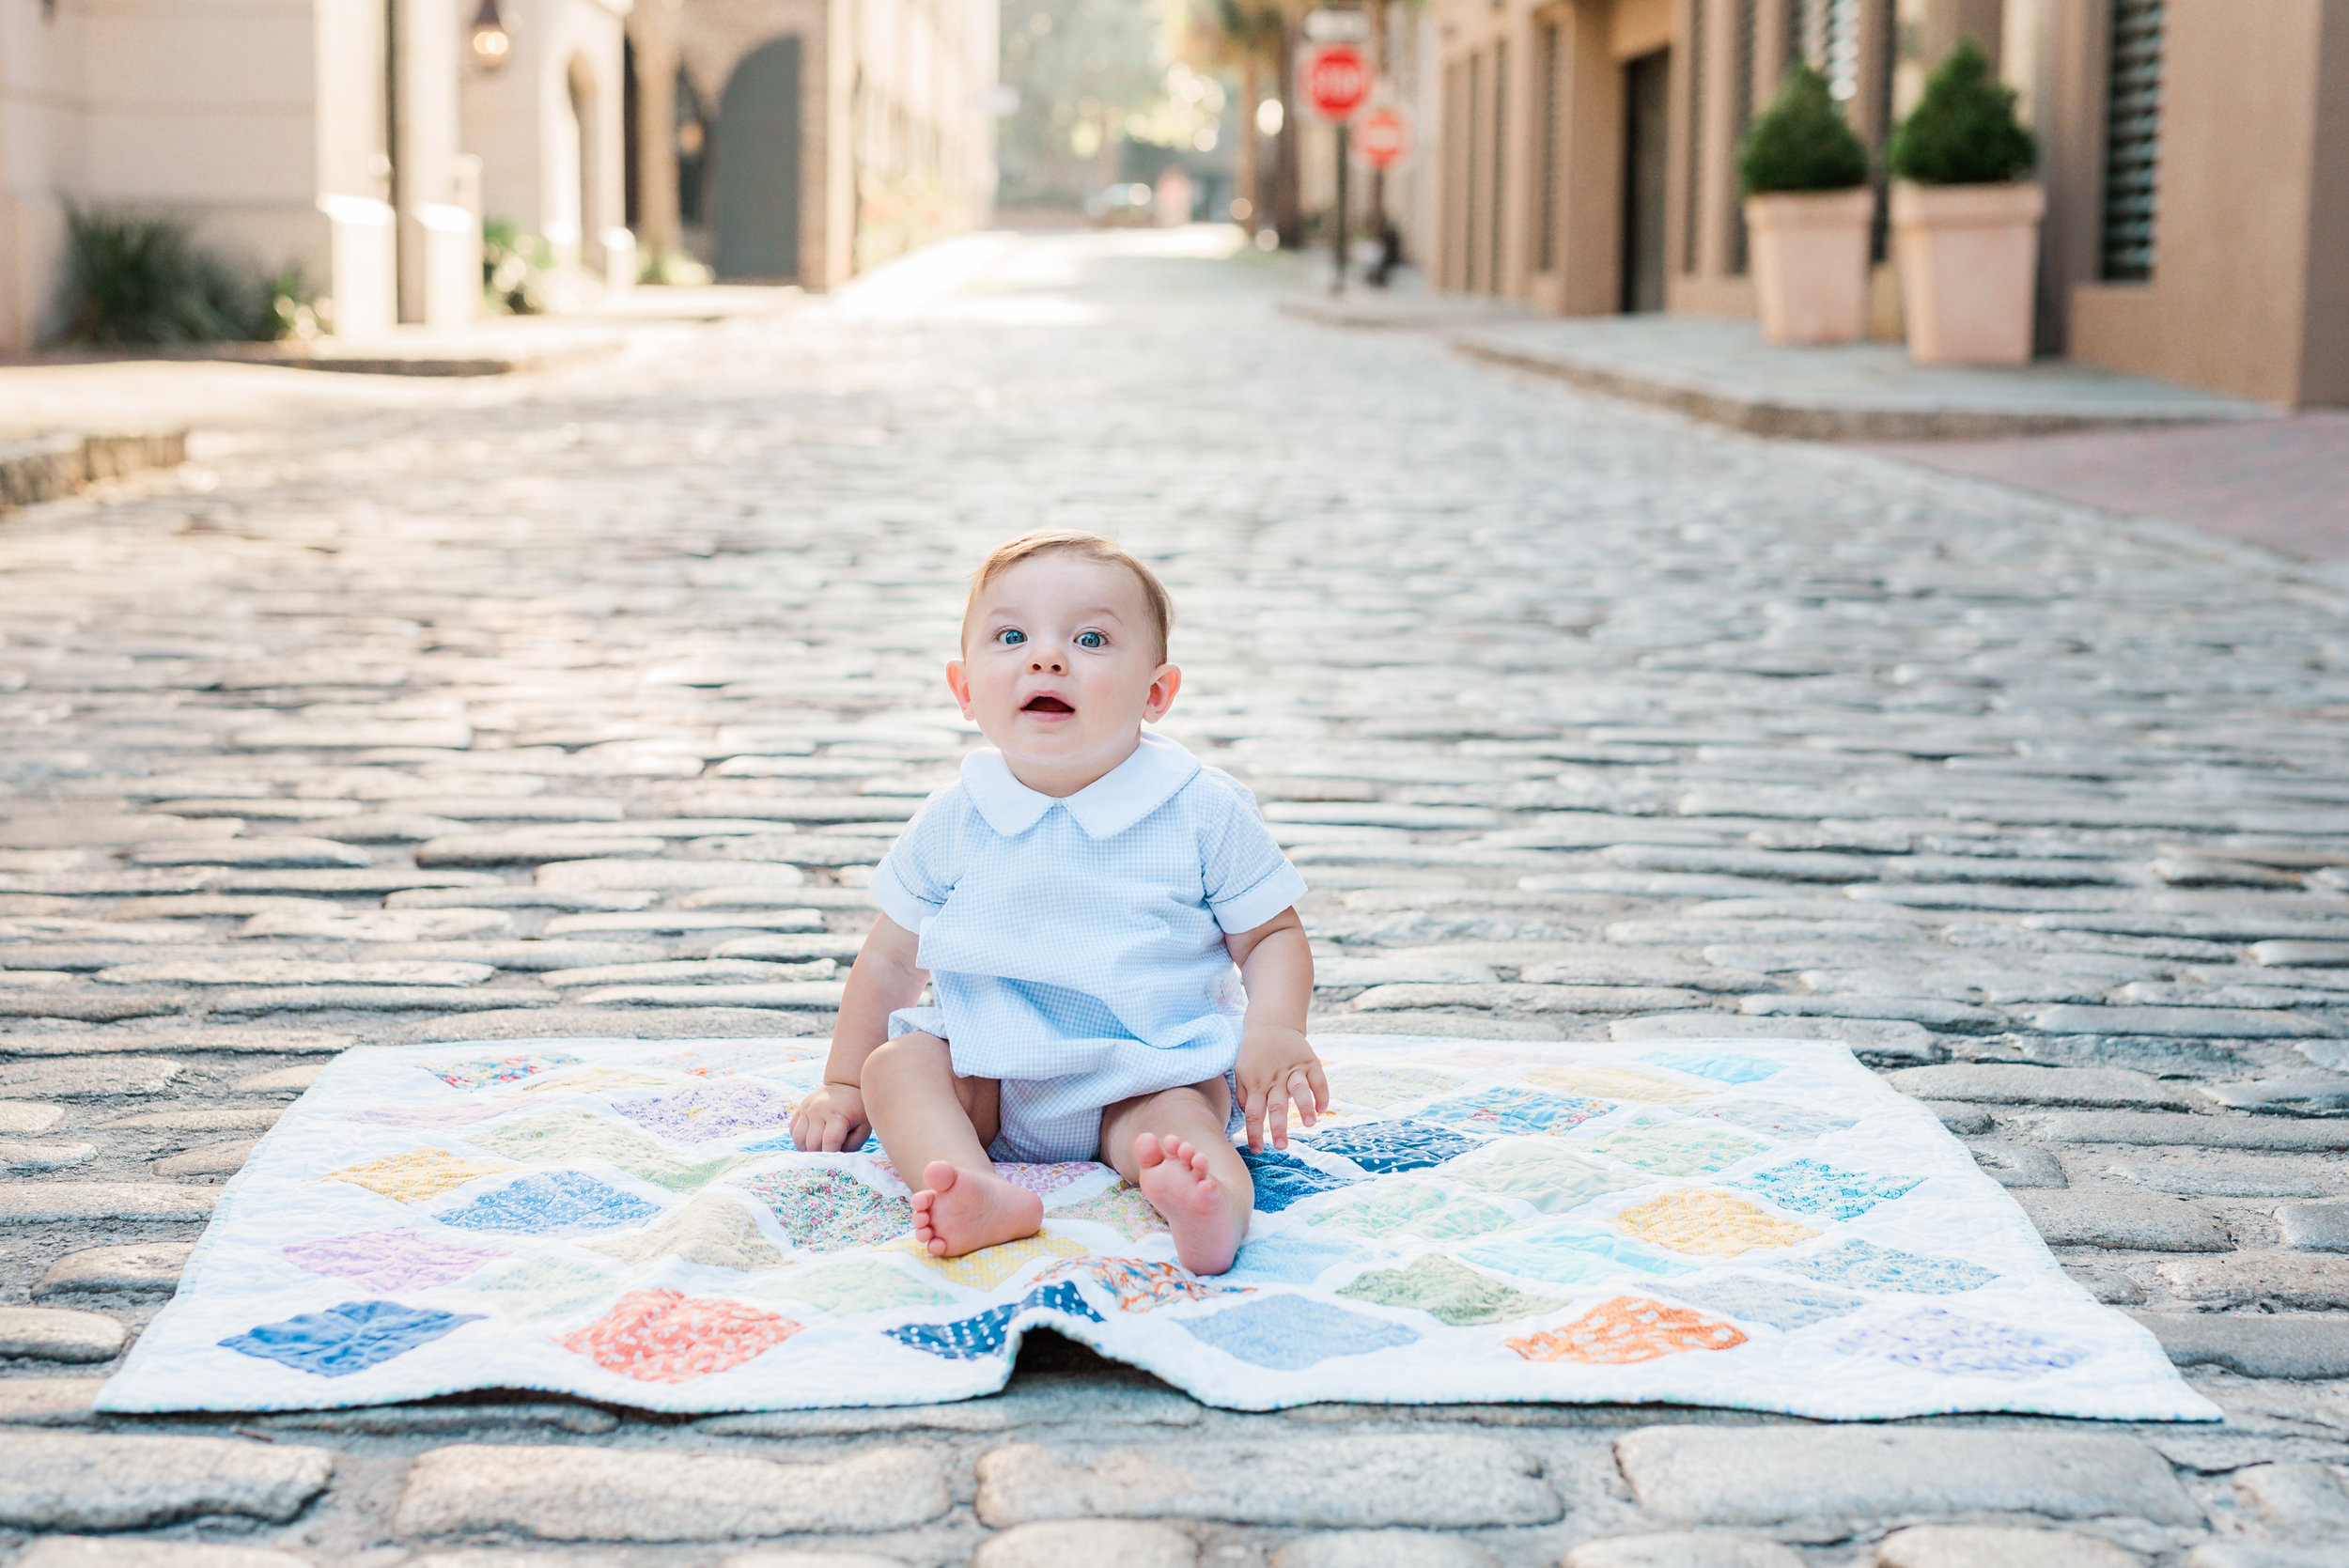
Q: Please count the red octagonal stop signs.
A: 1